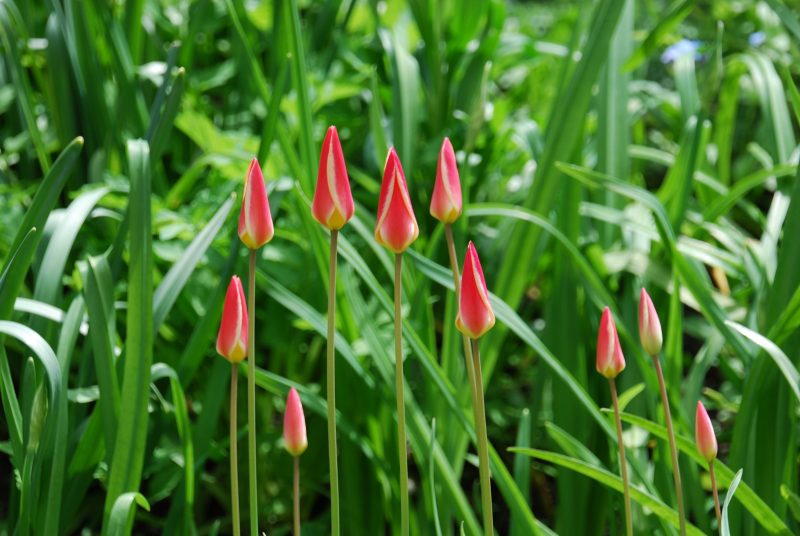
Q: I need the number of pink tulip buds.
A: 10